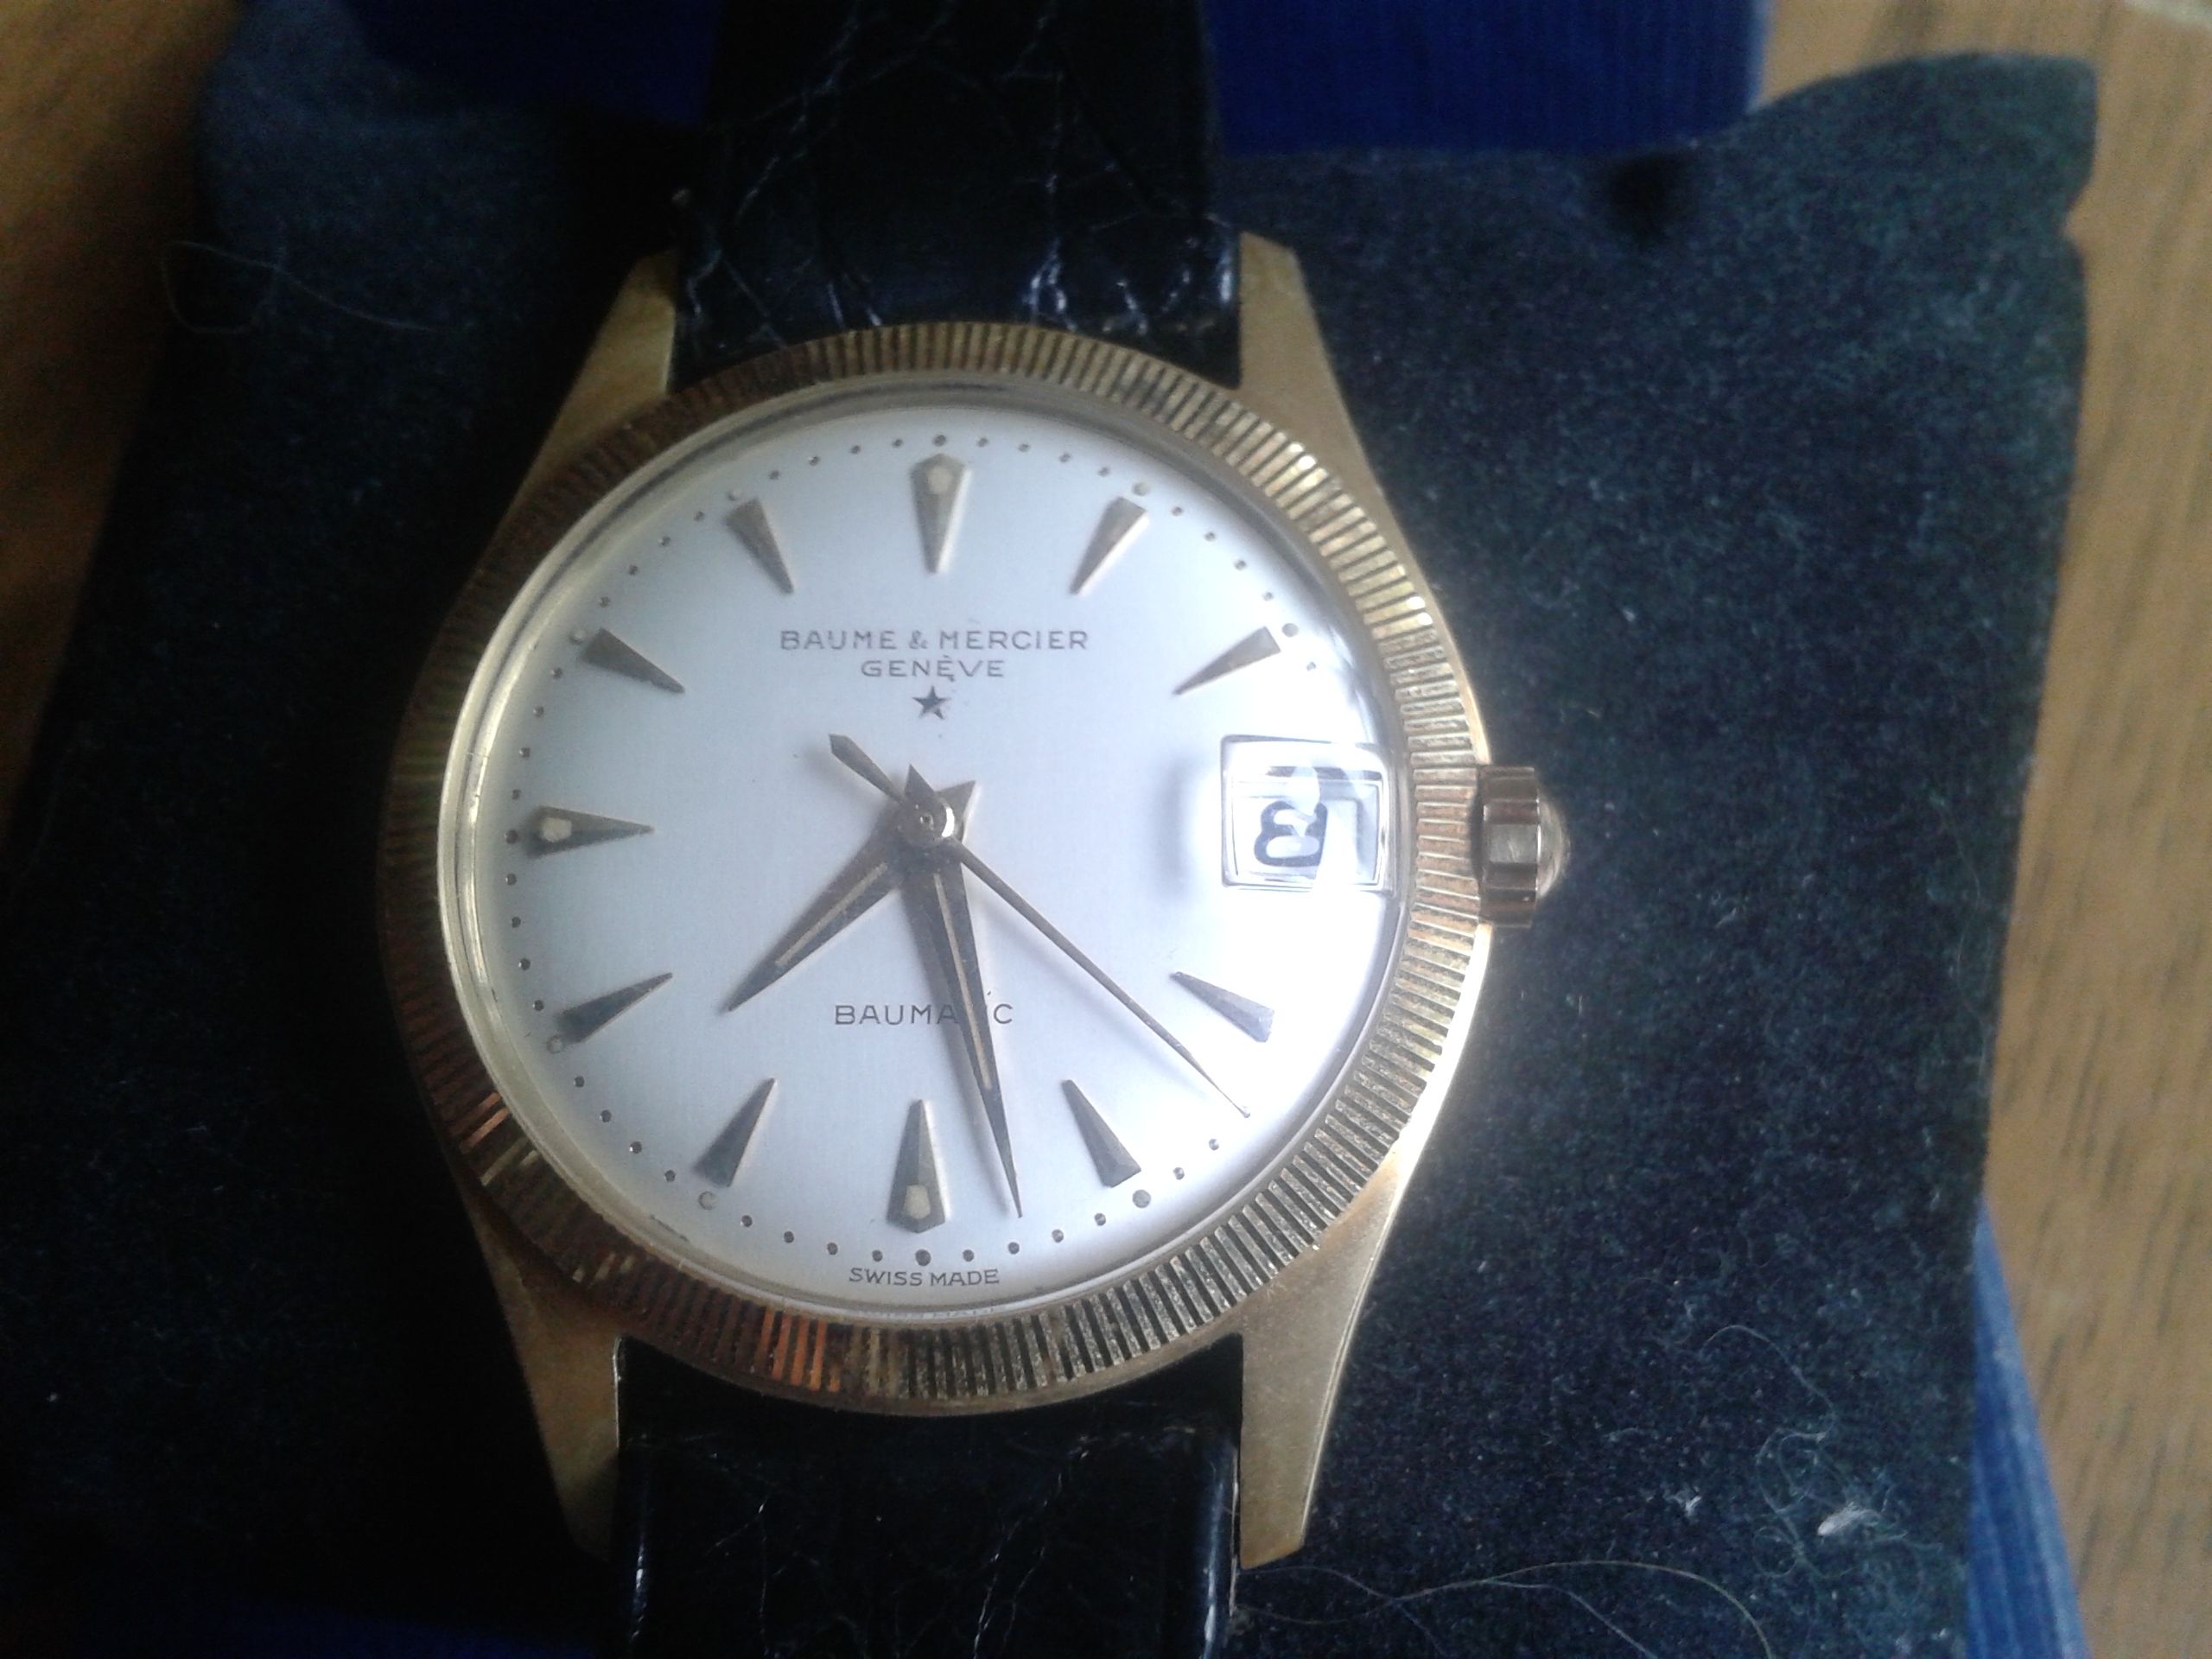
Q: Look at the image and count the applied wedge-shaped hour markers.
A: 11